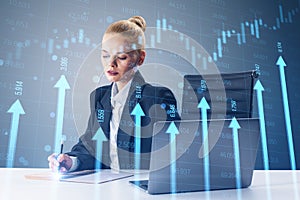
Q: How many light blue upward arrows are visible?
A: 9